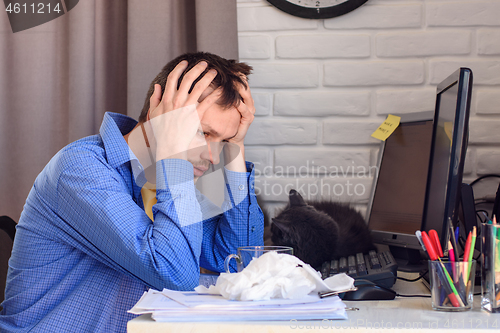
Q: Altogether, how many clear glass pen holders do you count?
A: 2